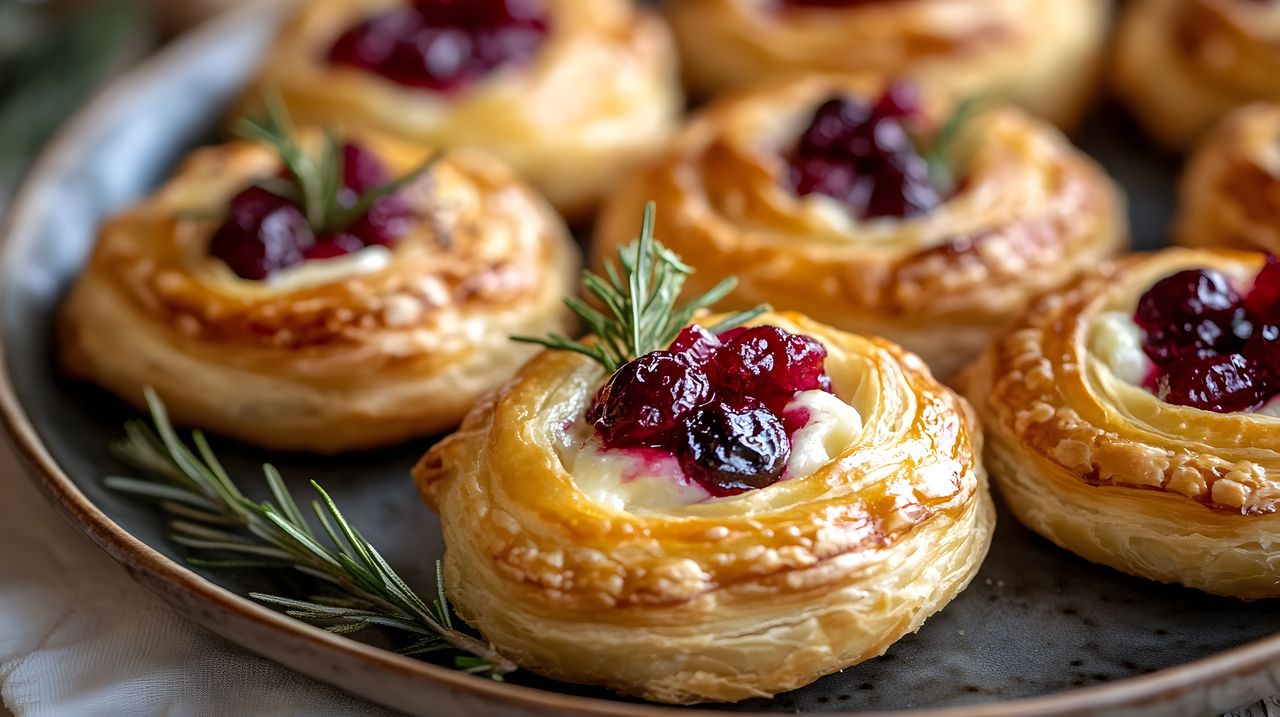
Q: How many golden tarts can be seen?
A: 8